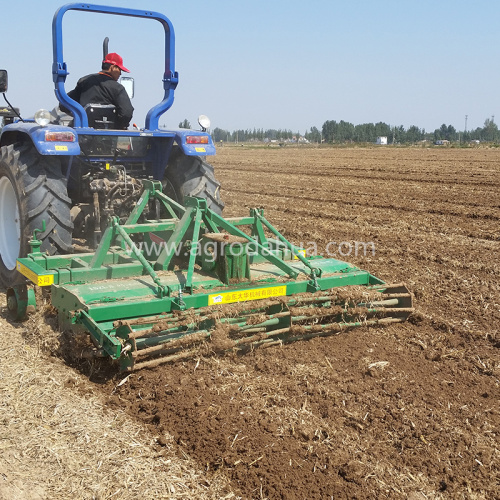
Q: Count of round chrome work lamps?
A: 2